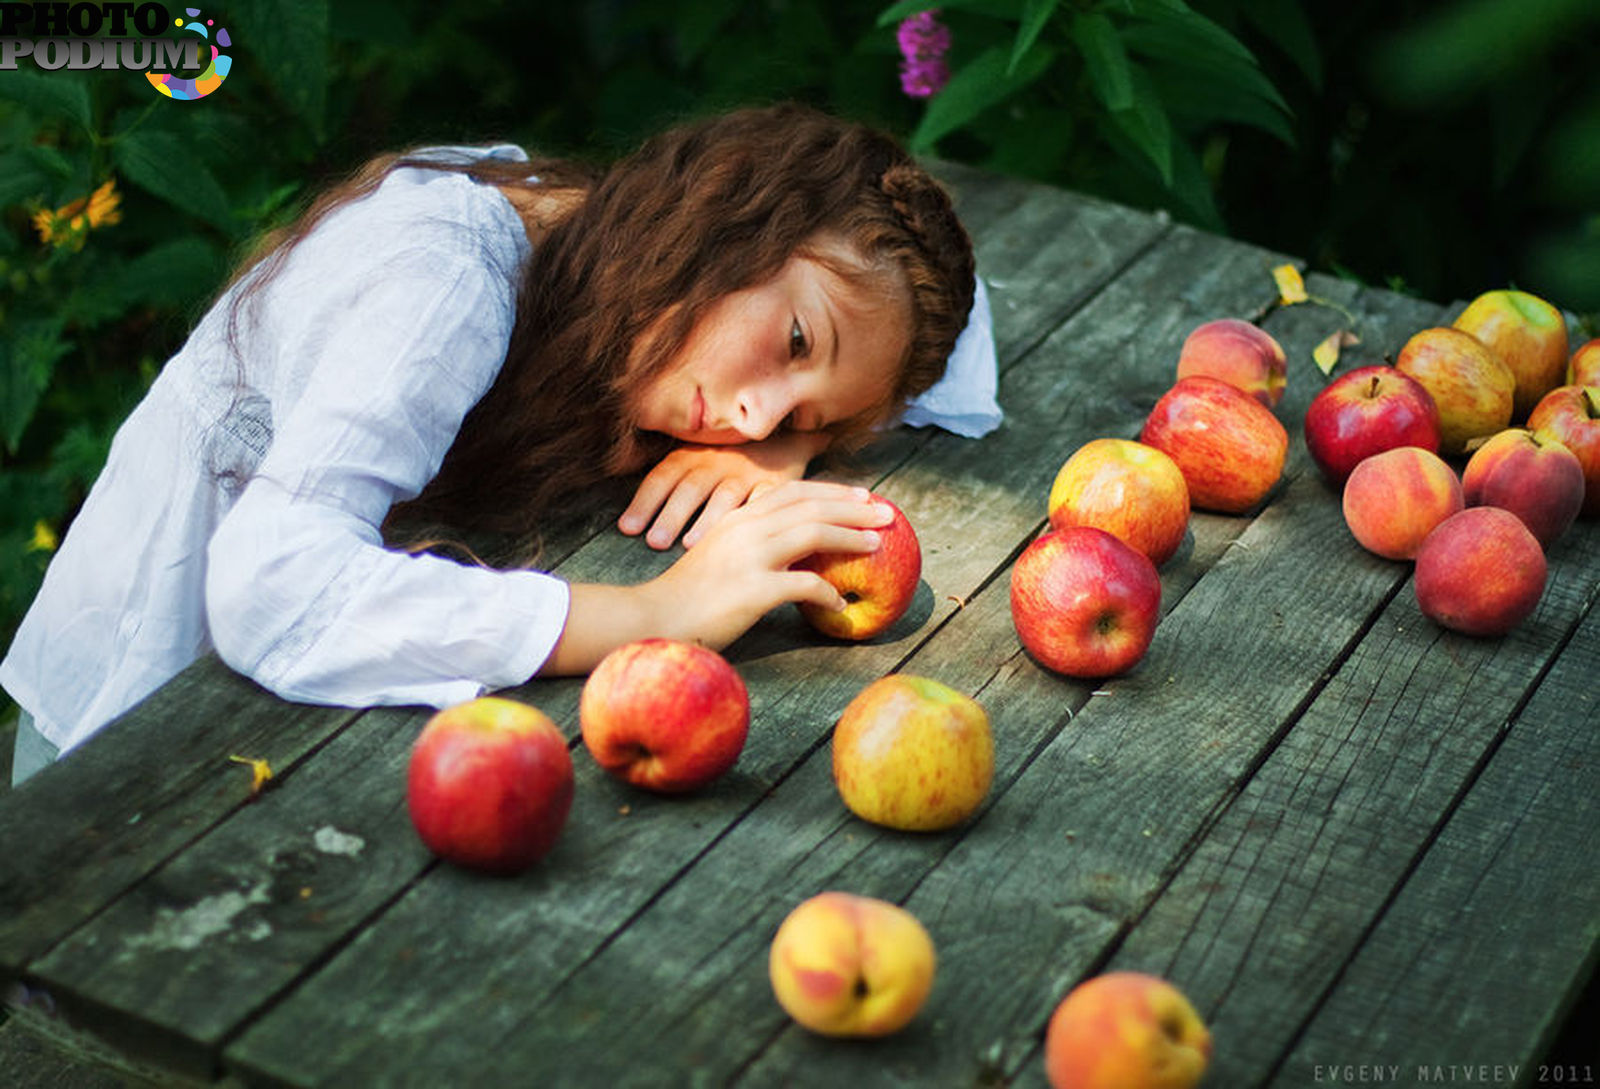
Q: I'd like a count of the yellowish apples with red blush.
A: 4